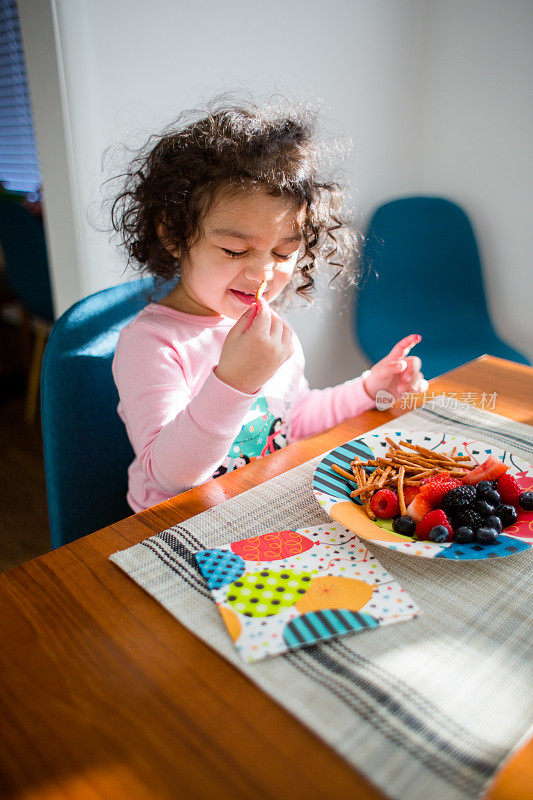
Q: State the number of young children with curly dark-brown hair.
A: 1